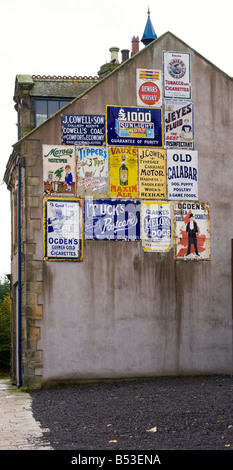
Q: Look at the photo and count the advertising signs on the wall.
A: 14